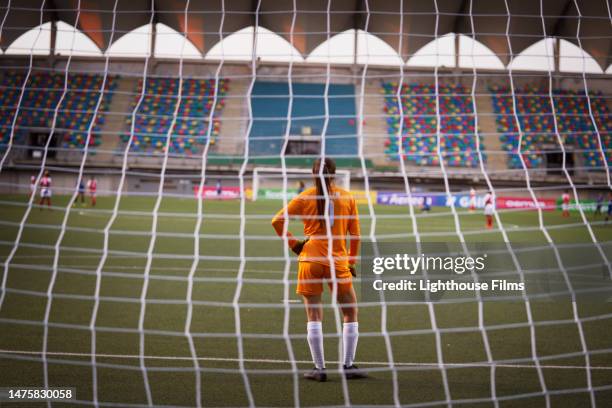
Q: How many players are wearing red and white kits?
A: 6